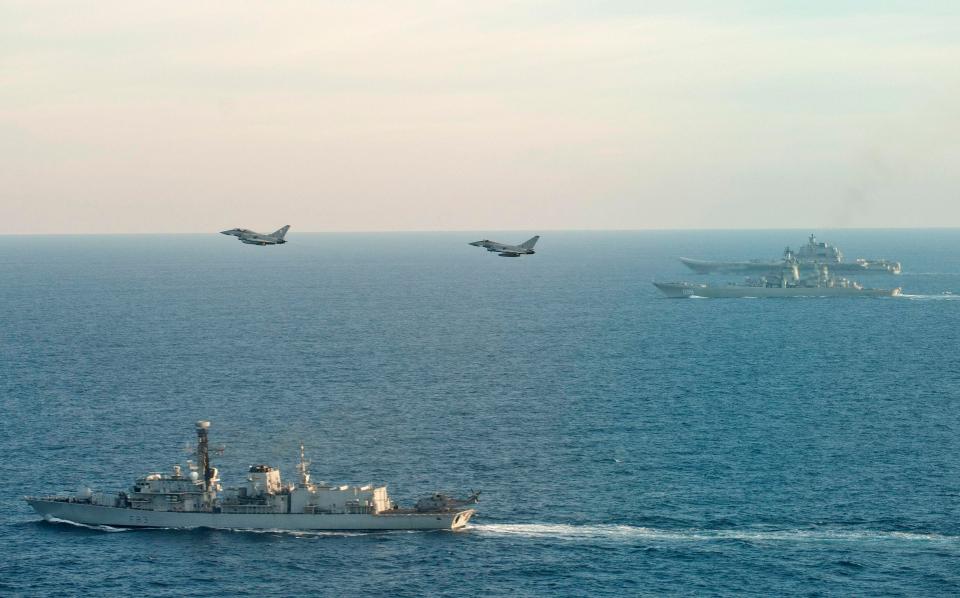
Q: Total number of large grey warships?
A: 3